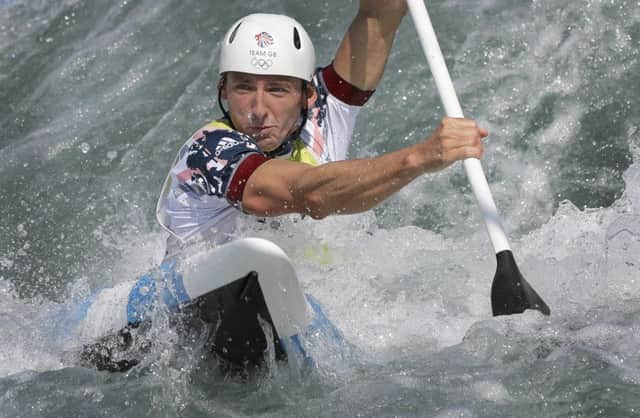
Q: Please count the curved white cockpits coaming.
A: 1